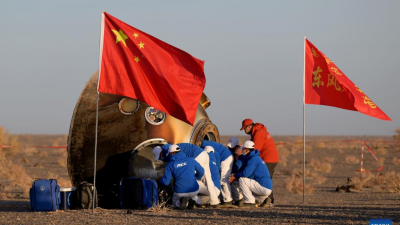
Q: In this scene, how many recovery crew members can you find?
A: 7